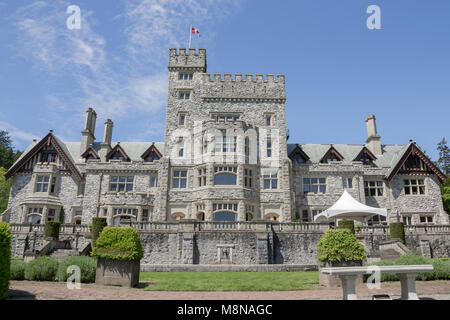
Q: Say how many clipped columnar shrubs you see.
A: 4